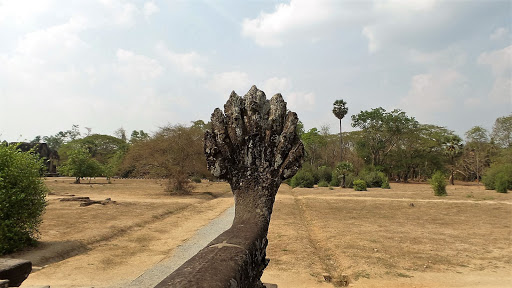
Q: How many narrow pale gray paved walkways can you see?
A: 1